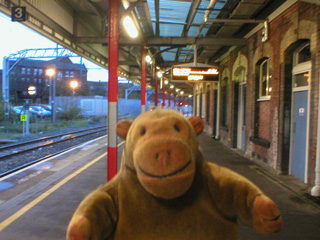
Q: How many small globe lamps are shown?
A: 2